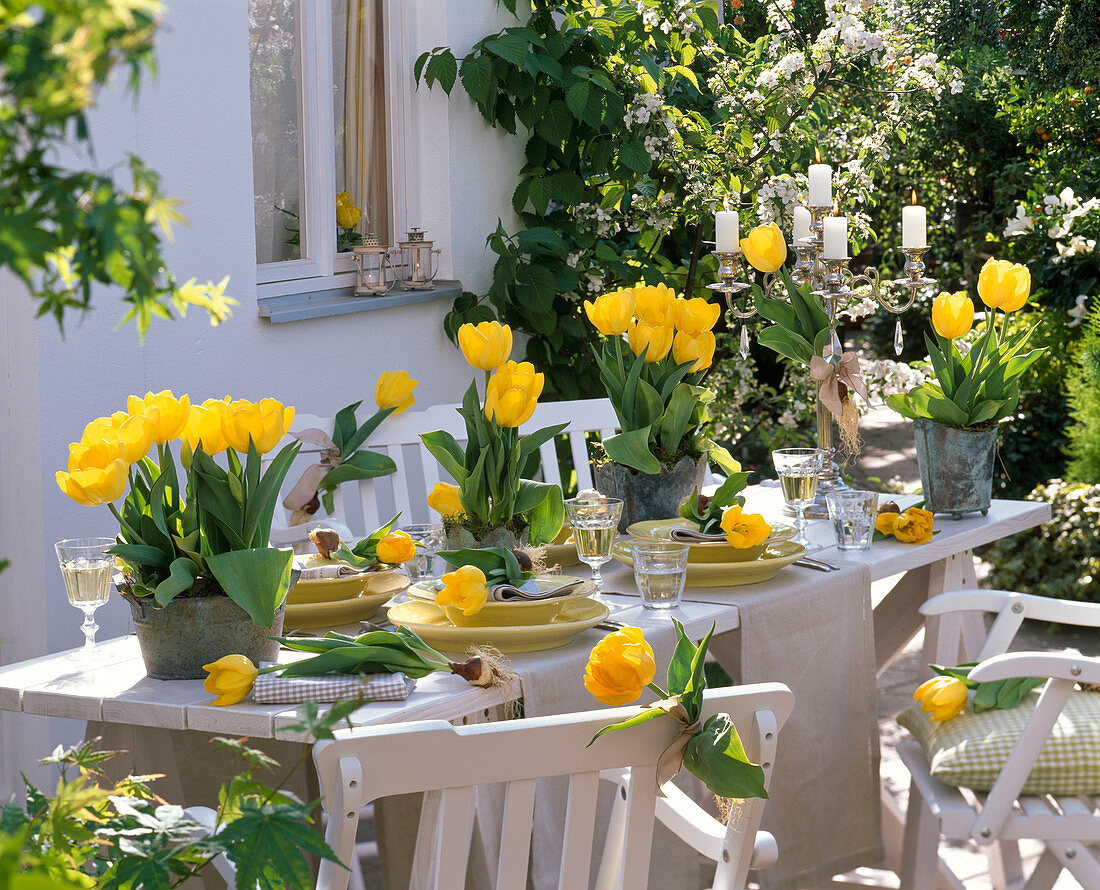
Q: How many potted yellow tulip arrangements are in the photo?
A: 4